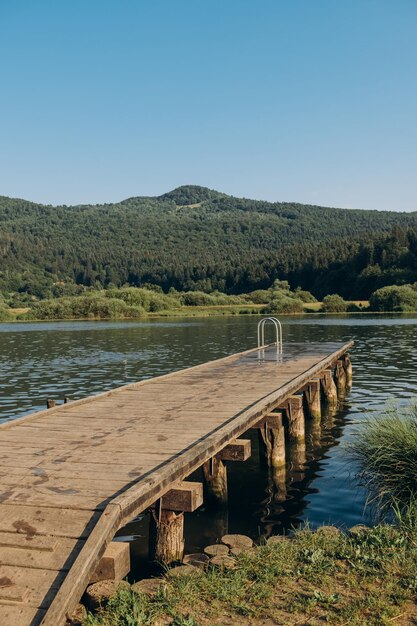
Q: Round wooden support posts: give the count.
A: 8